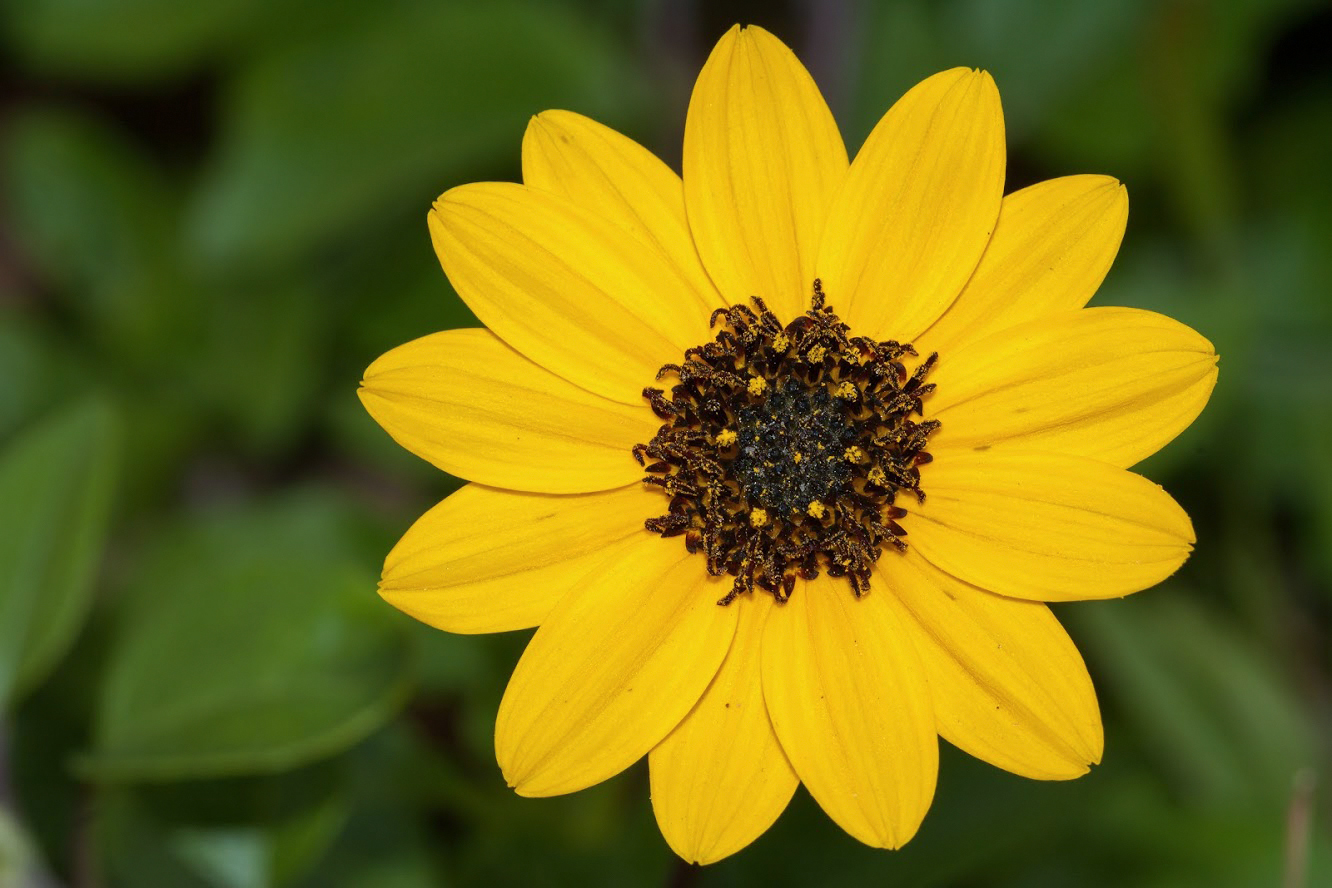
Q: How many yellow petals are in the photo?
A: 13